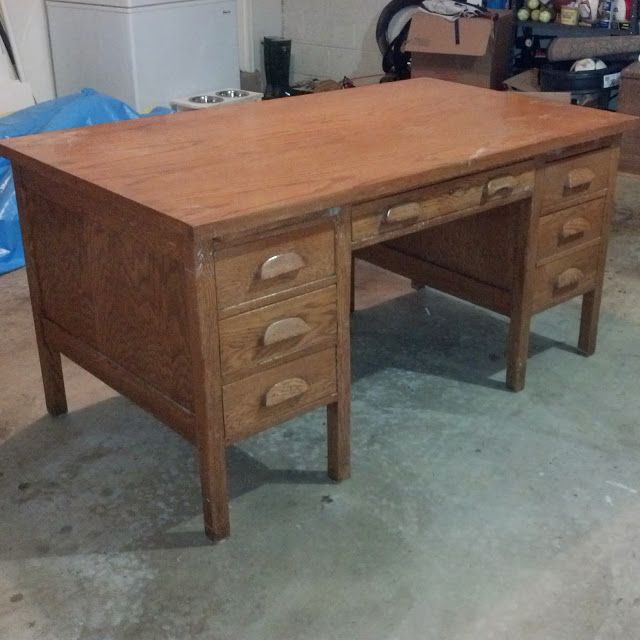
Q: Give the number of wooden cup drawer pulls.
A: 8